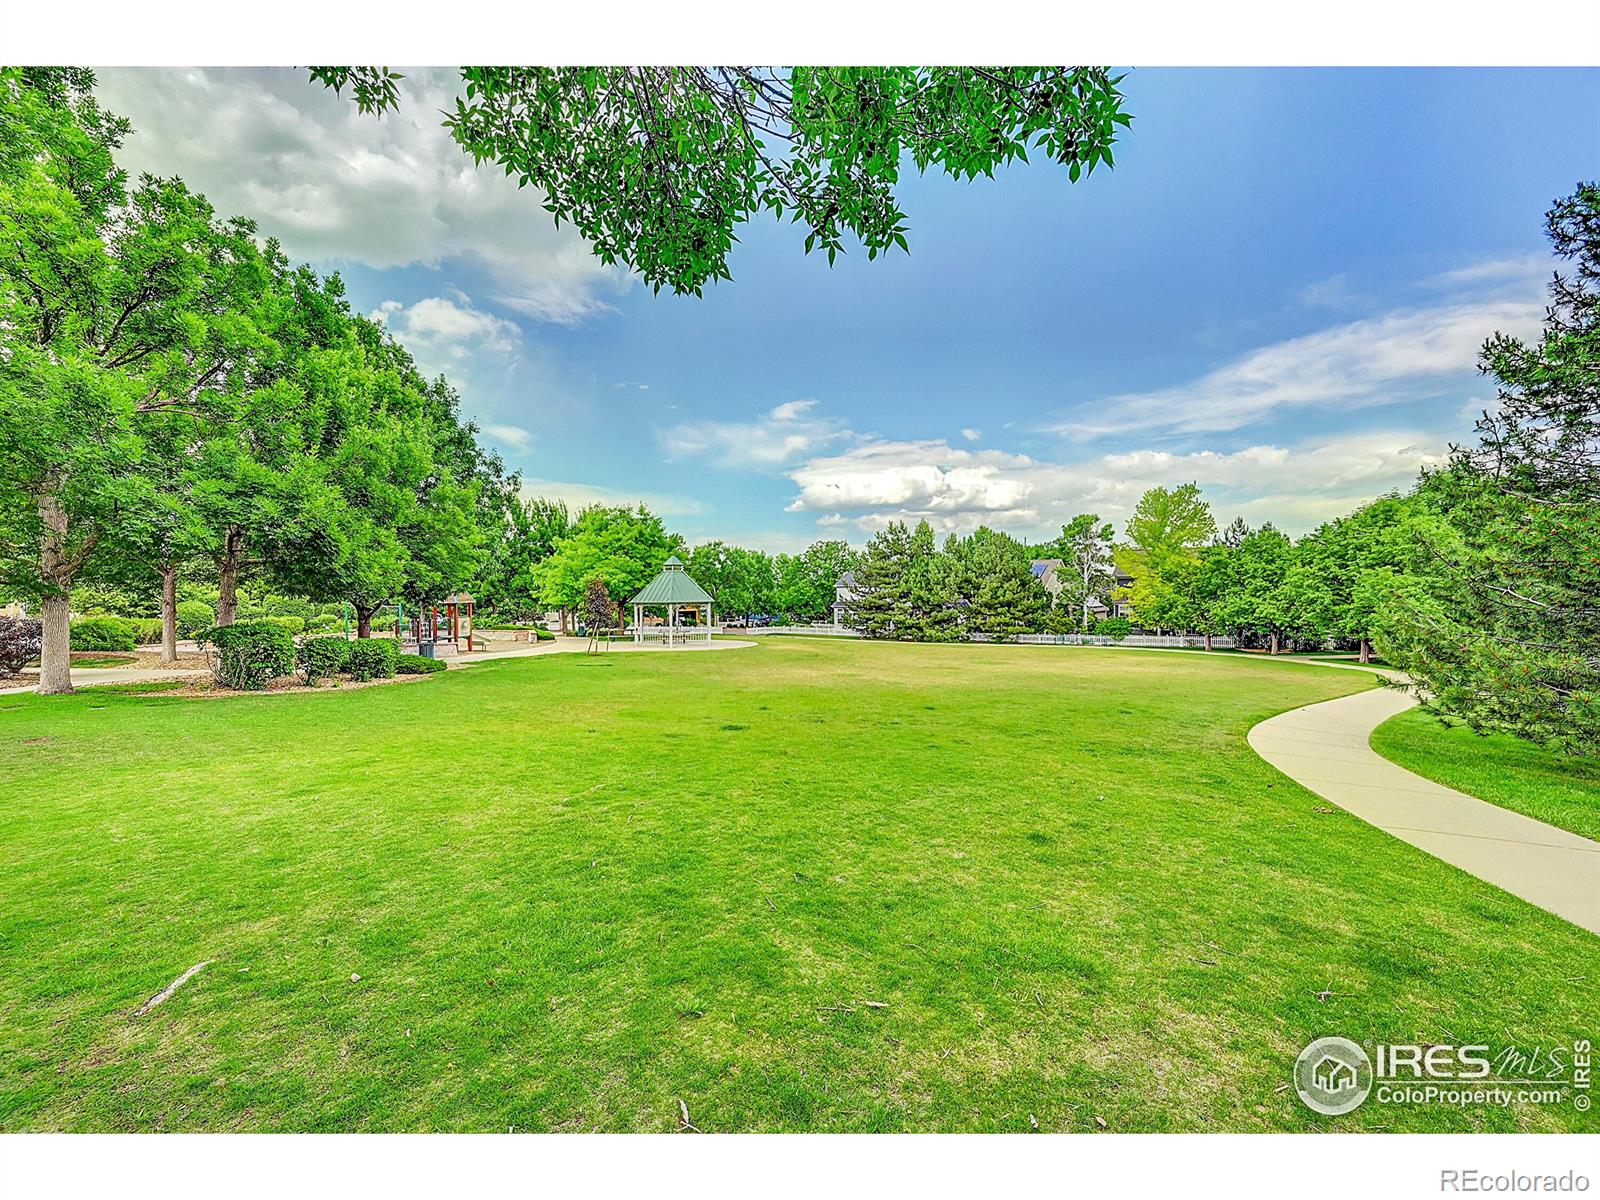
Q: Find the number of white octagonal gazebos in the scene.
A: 1